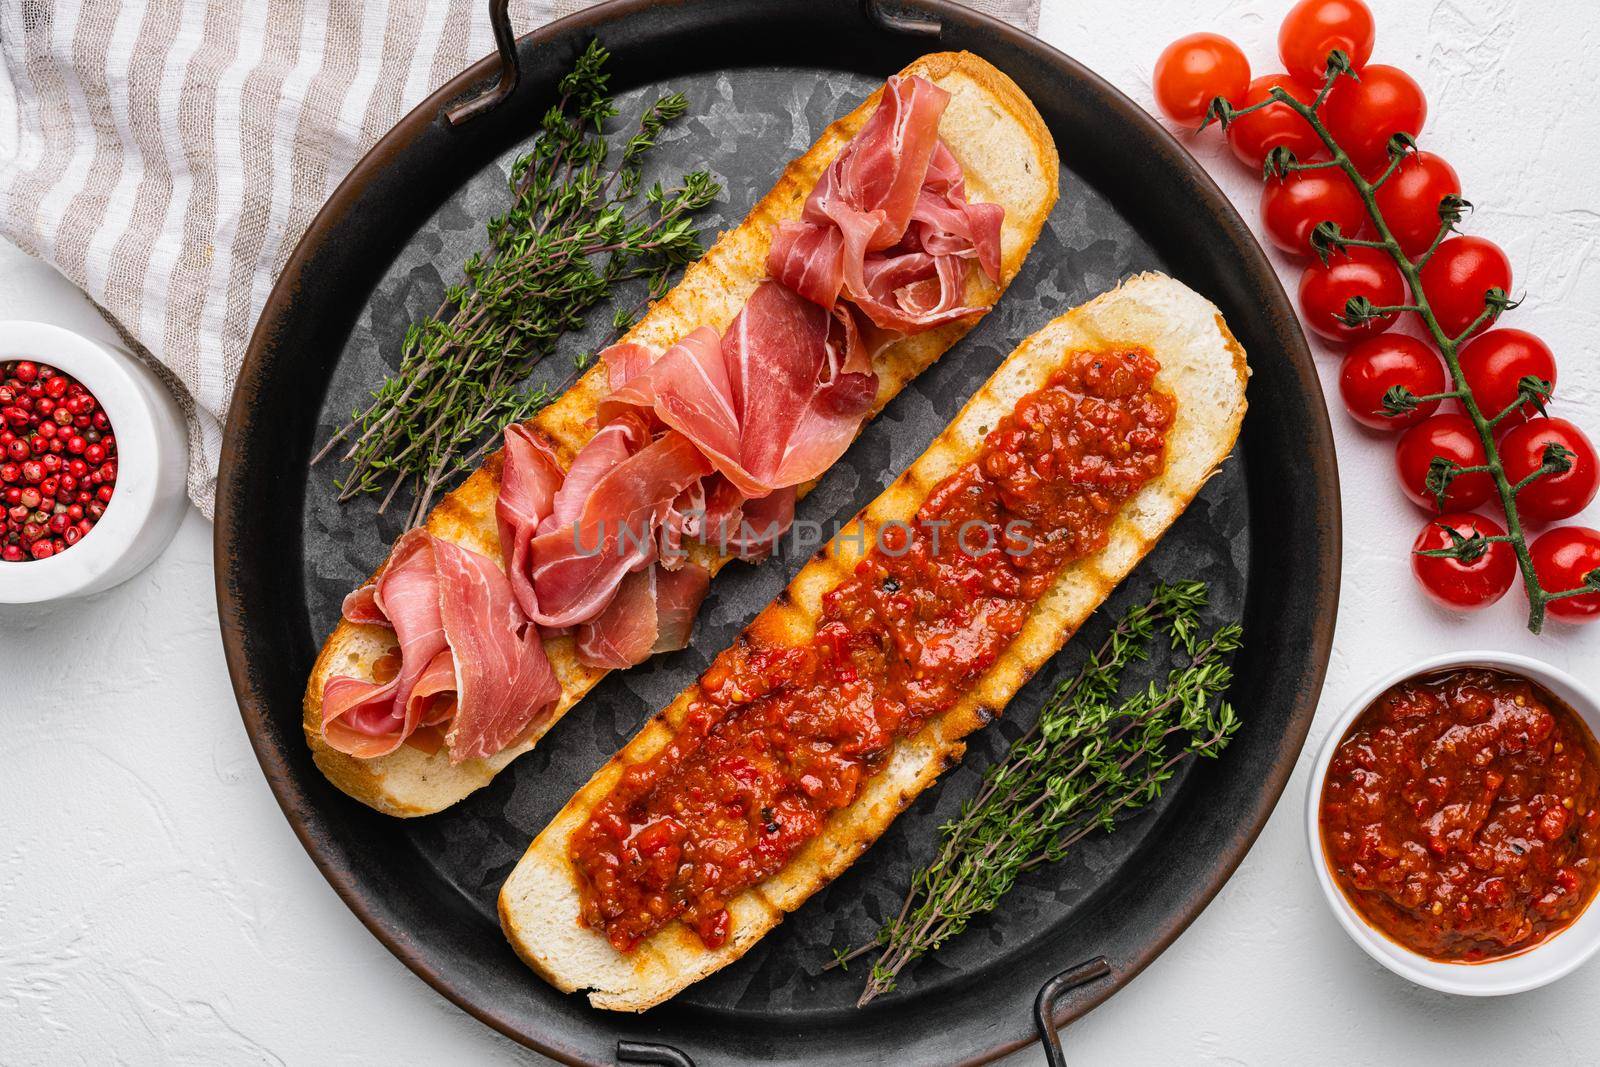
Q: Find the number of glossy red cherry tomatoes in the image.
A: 14